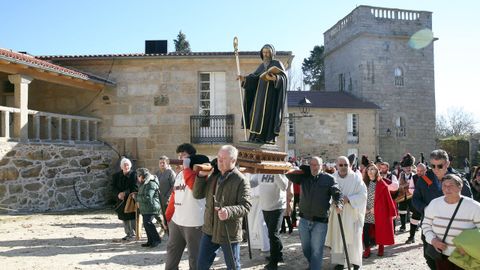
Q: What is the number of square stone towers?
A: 1